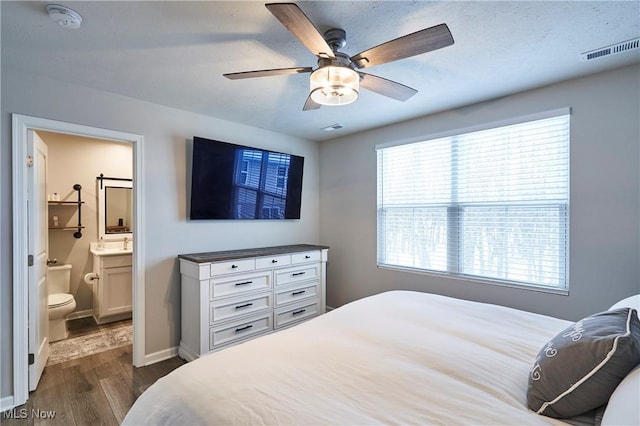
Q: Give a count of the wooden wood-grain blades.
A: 5